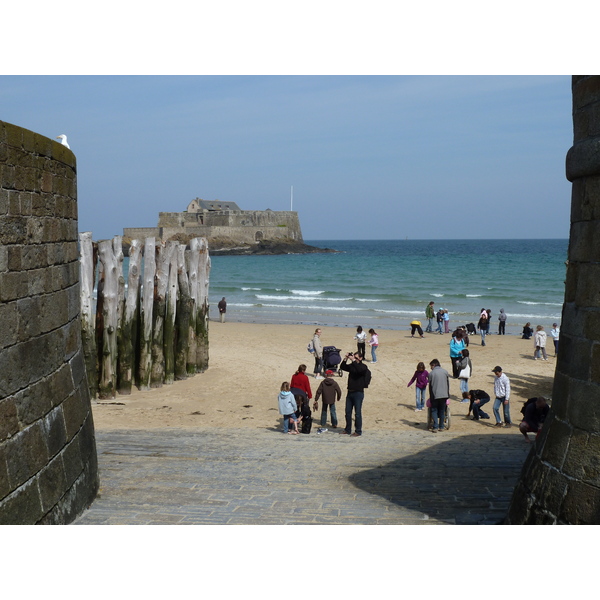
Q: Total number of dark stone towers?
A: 2